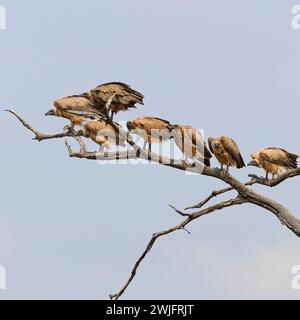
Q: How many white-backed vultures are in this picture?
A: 7